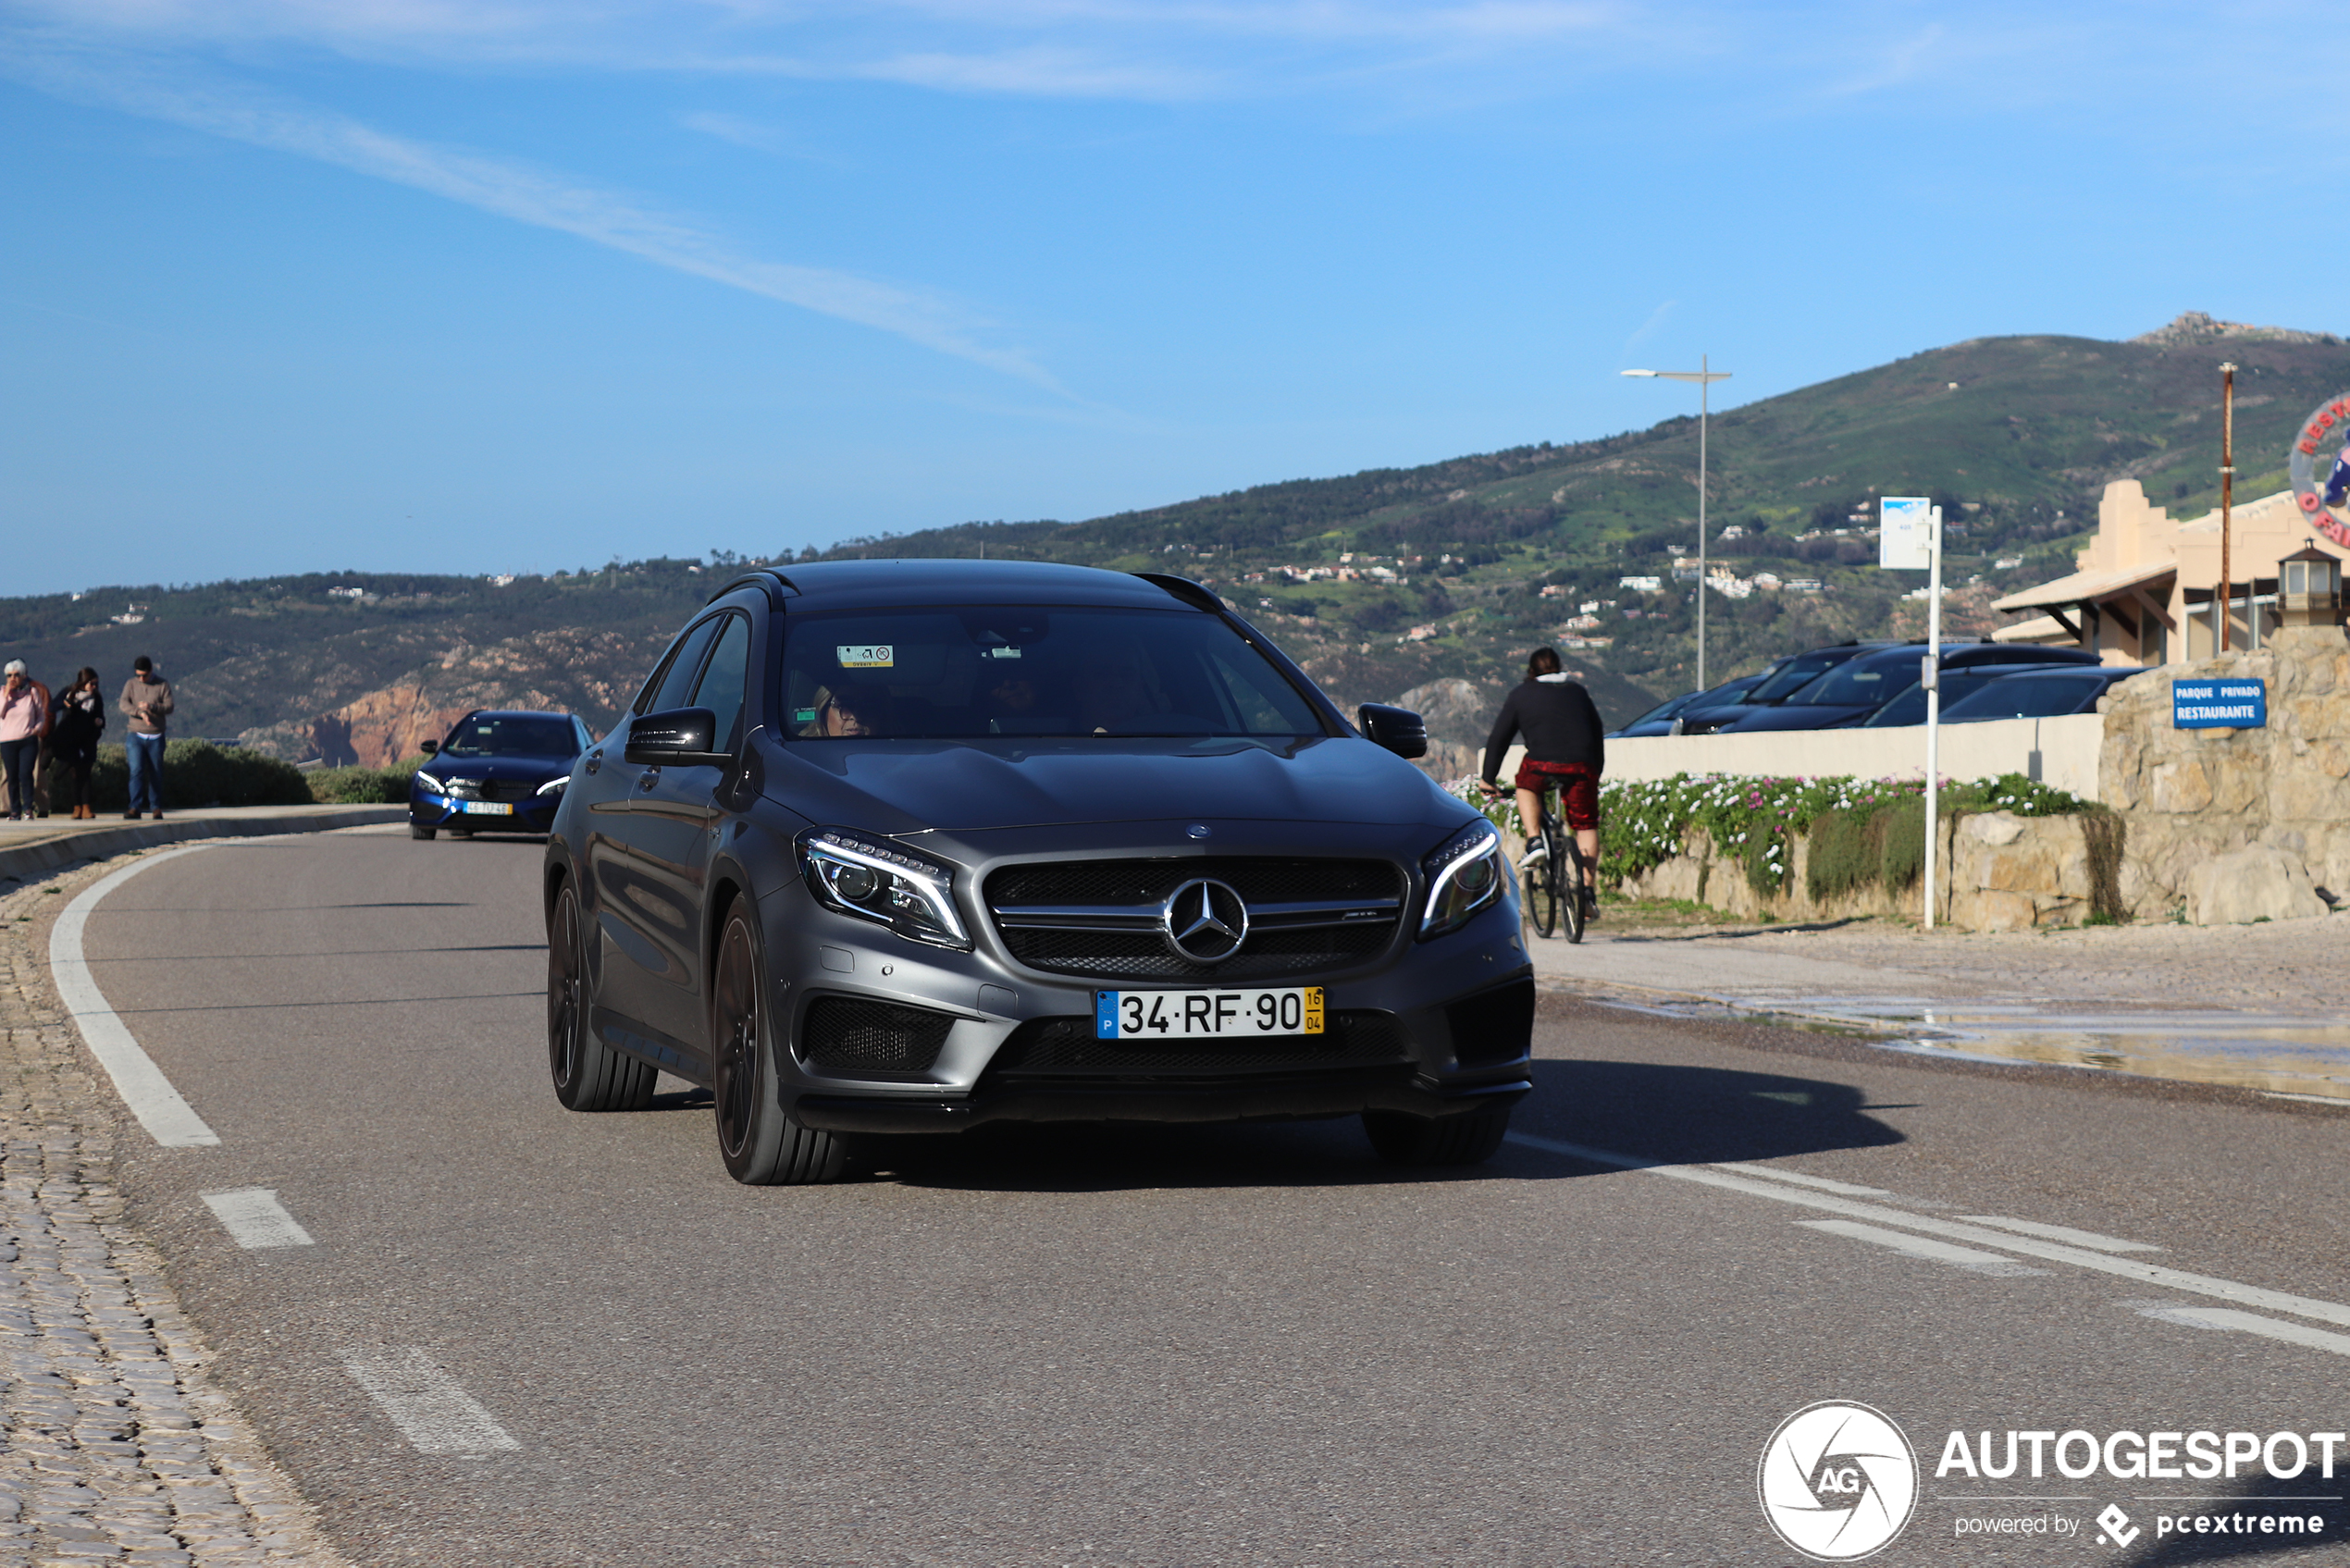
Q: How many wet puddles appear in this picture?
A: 1